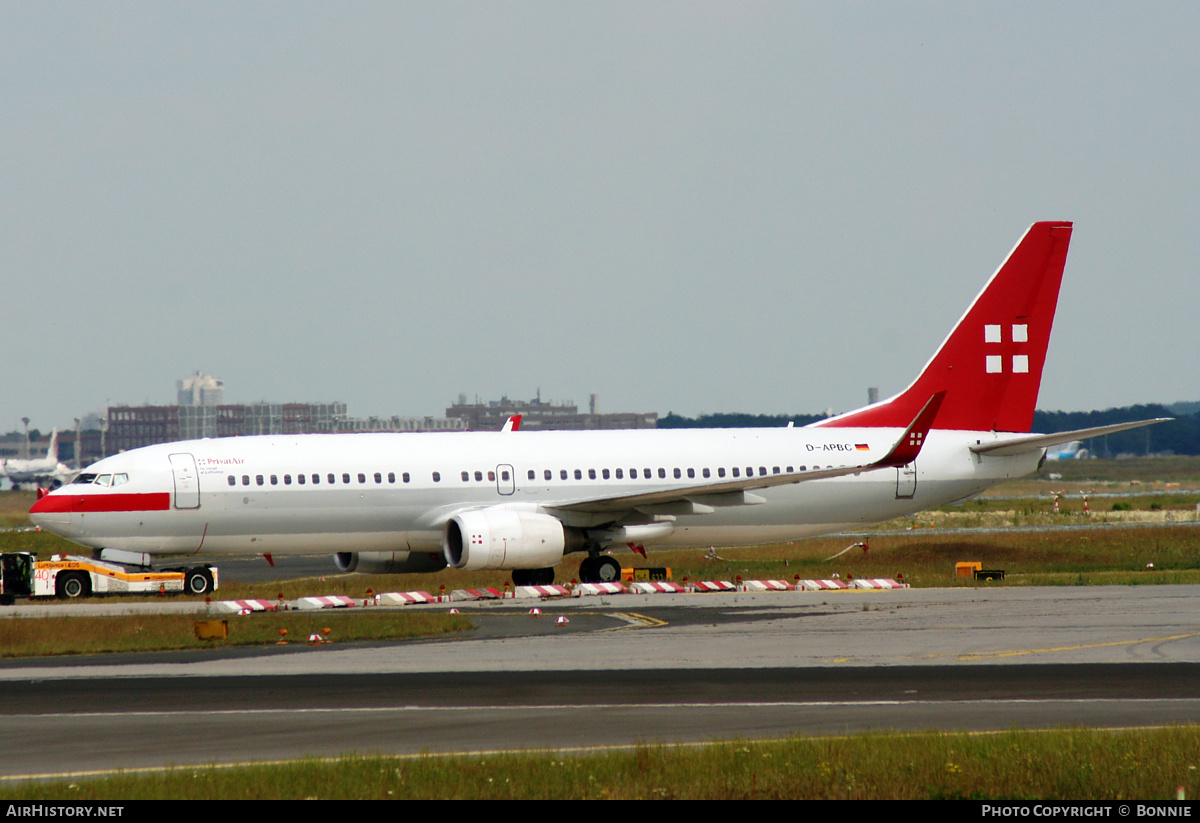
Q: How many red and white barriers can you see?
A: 11